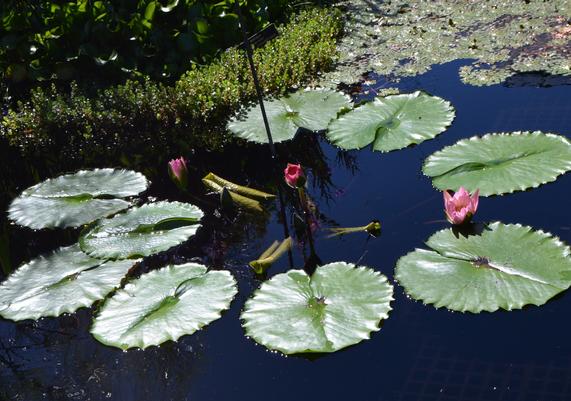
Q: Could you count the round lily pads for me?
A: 9